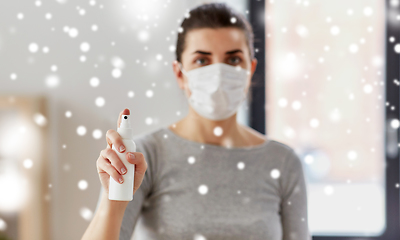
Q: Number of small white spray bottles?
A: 1